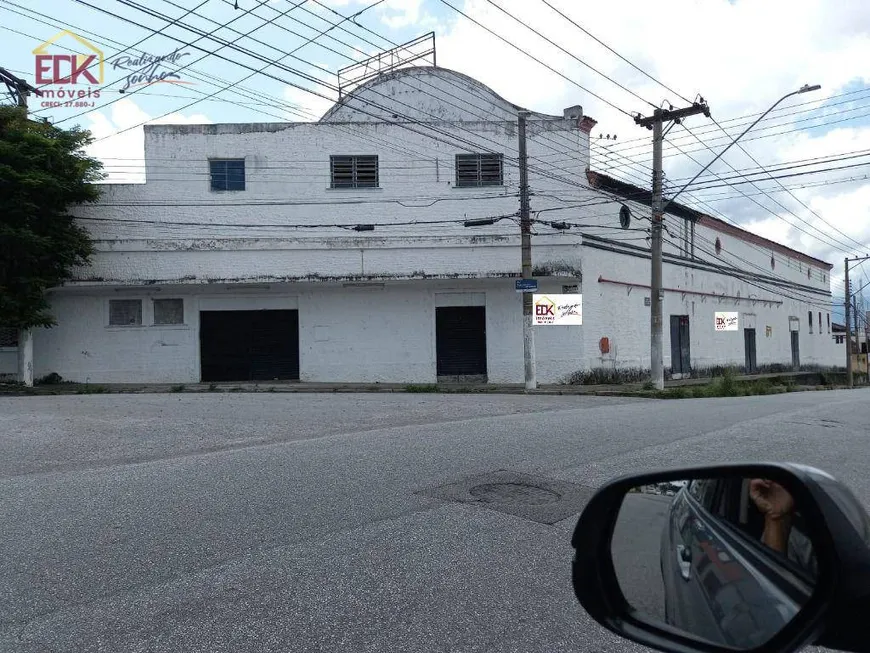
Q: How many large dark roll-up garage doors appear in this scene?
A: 2